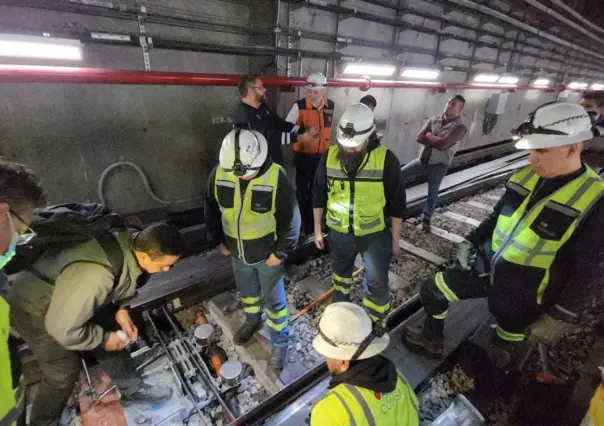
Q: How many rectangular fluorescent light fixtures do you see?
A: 8